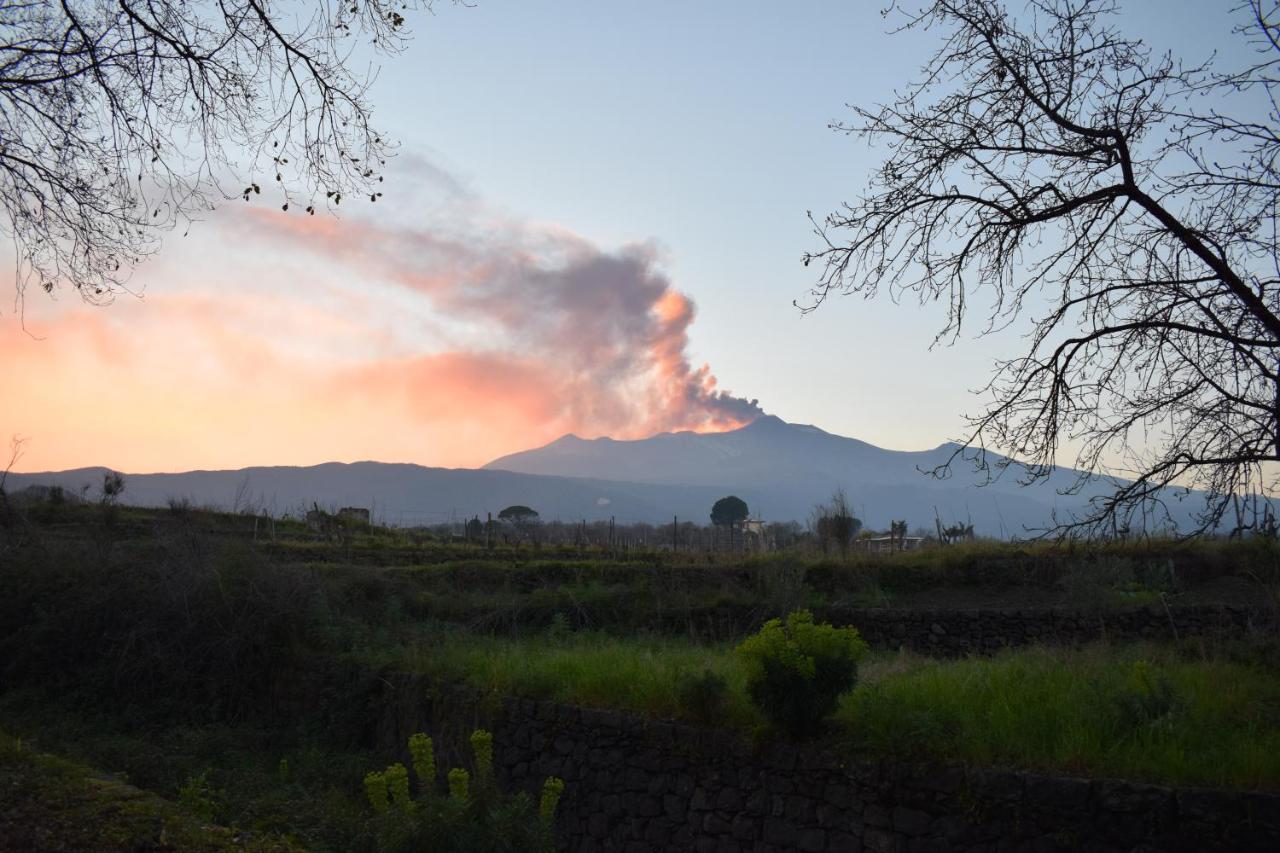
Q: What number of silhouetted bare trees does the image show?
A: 2